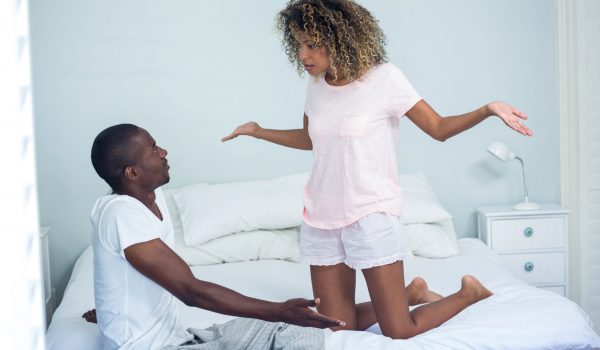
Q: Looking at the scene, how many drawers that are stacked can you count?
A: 3